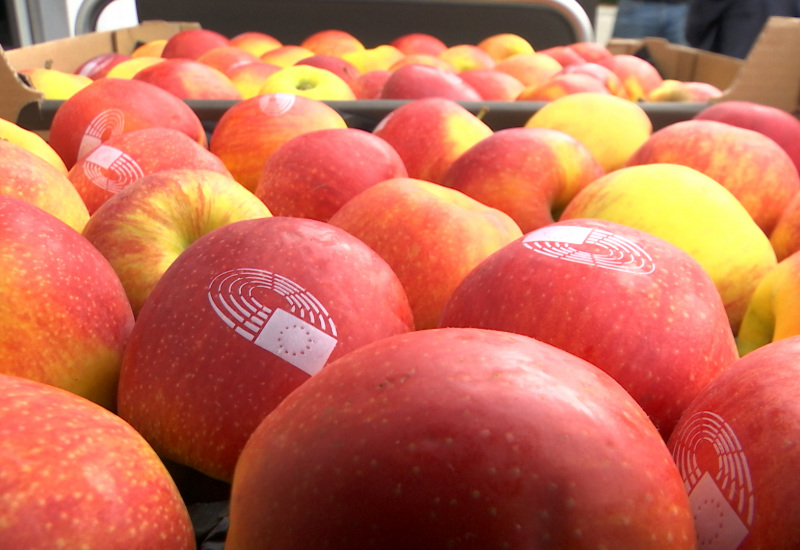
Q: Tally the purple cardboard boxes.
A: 0